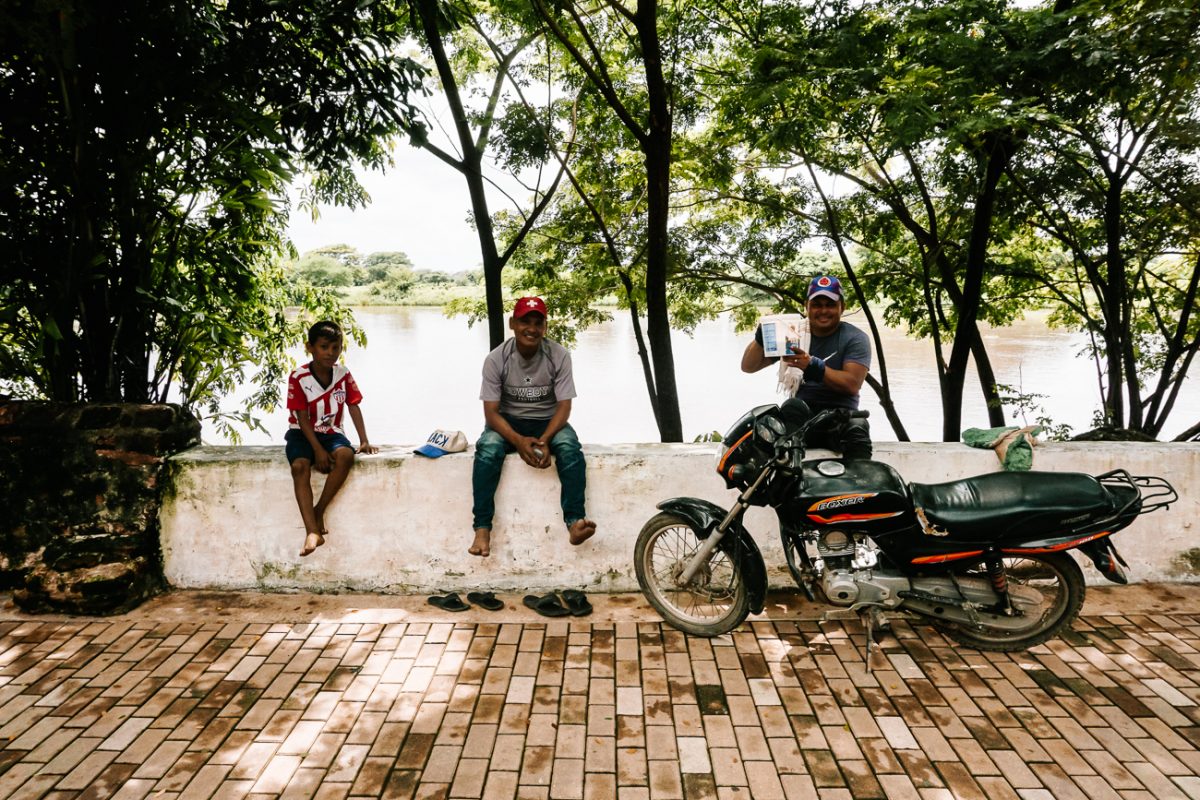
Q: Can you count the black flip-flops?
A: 4